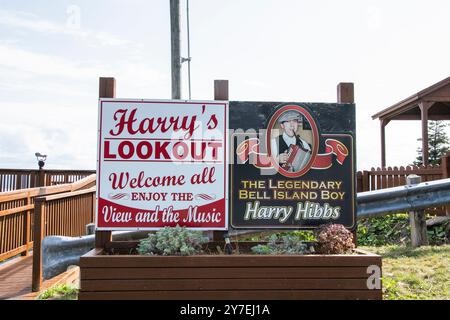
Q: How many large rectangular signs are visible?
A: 2